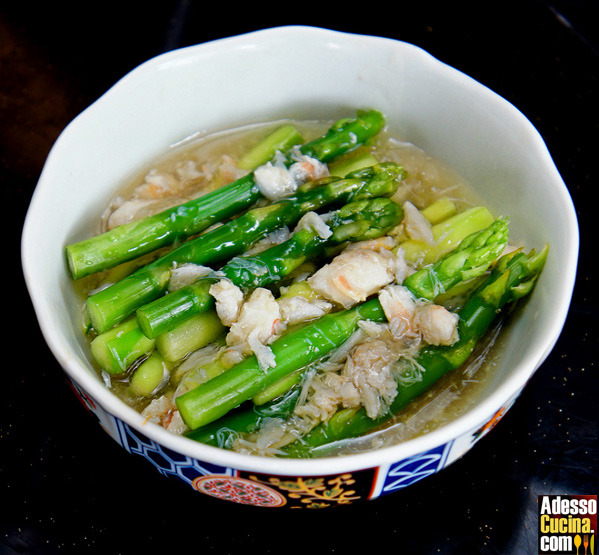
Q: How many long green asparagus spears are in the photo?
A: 5